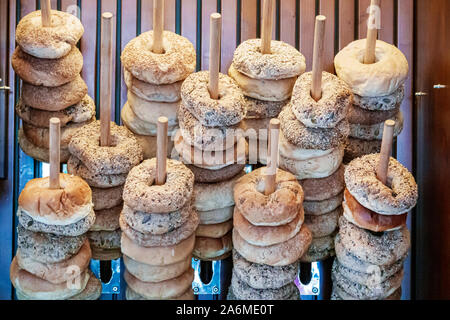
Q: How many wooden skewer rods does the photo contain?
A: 11